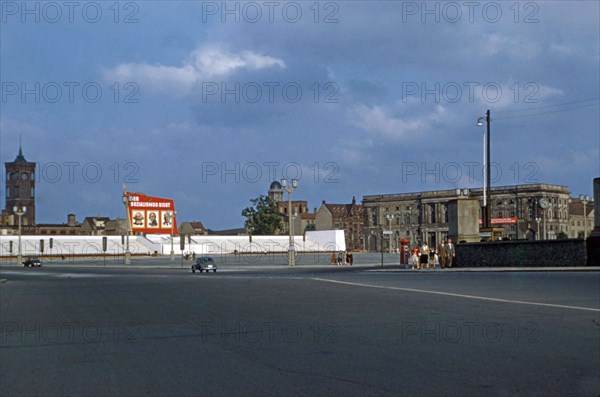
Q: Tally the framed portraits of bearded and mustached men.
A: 3